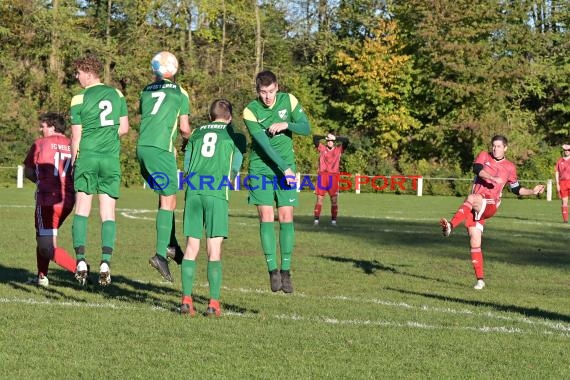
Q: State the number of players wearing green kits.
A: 4